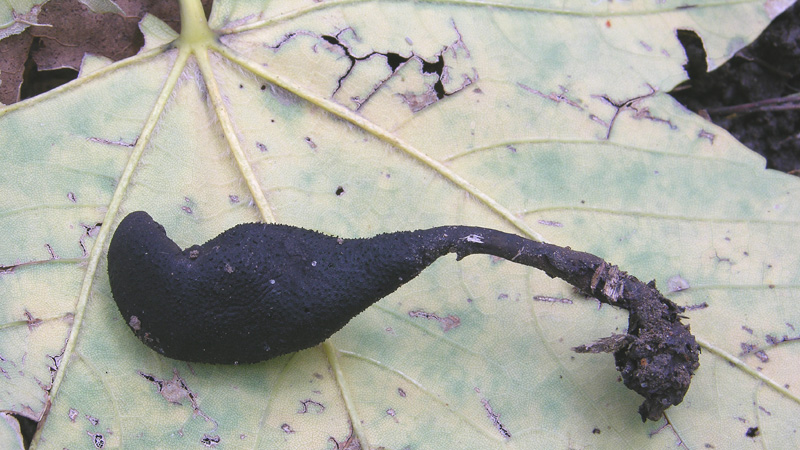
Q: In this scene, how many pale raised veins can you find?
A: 5